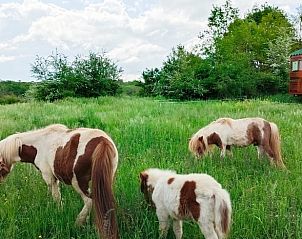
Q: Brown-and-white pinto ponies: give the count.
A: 3